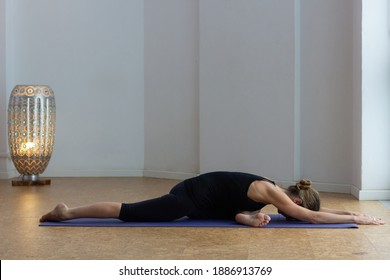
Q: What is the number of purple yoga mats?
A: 1